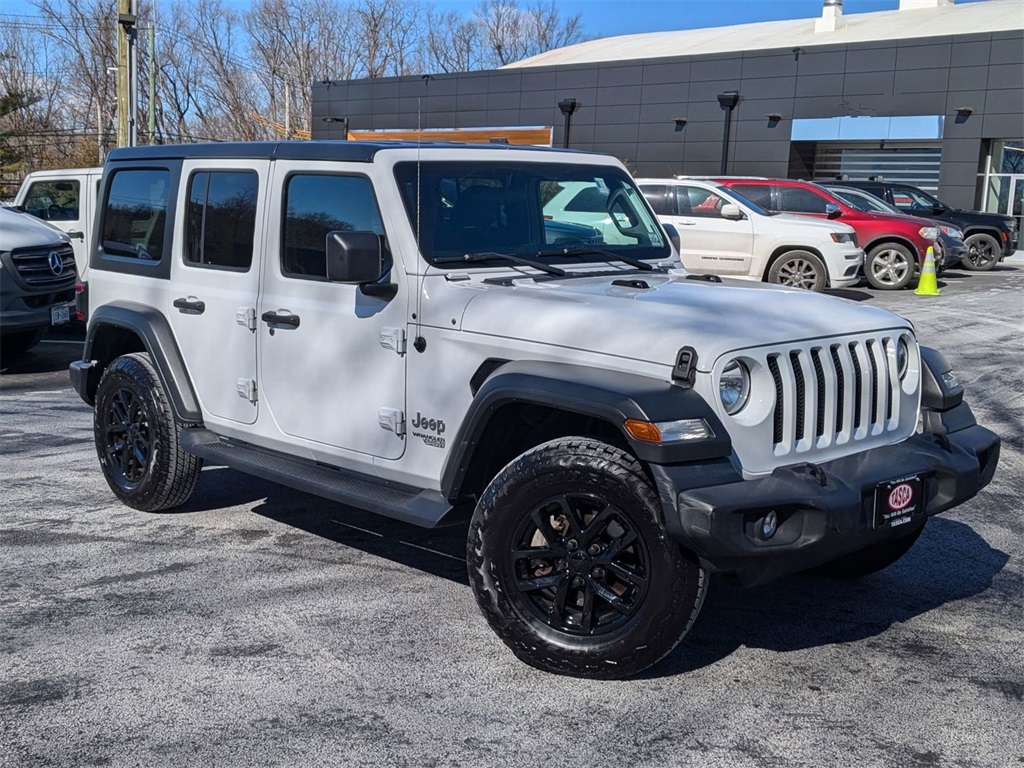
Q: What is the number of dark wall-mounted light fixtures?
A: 3